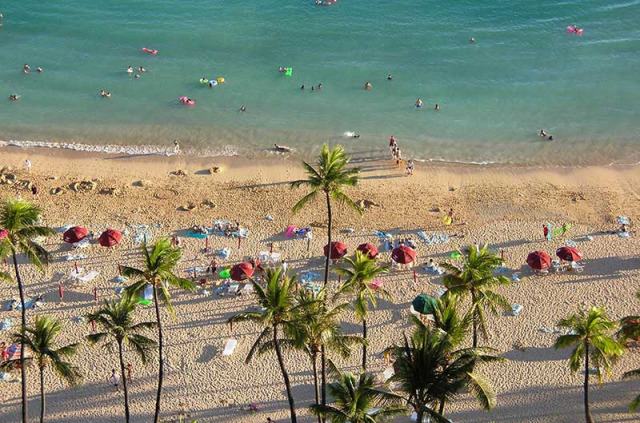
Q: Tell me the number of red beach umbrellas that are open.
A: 8